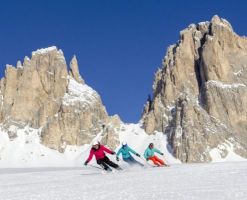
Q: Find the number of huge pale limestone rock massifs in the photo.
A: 2